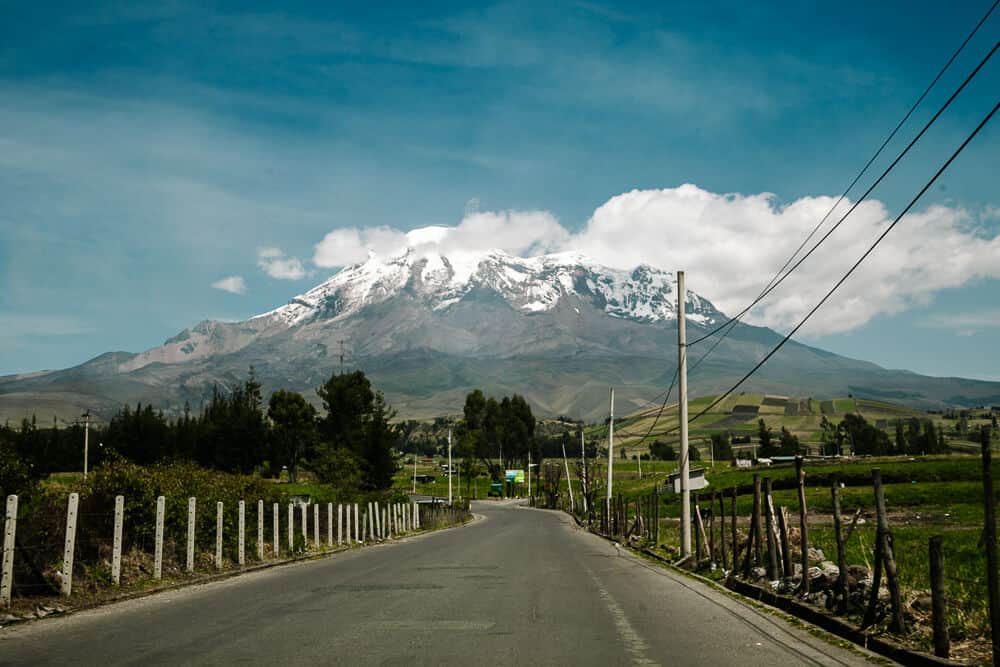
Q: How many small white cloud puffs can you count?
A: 2